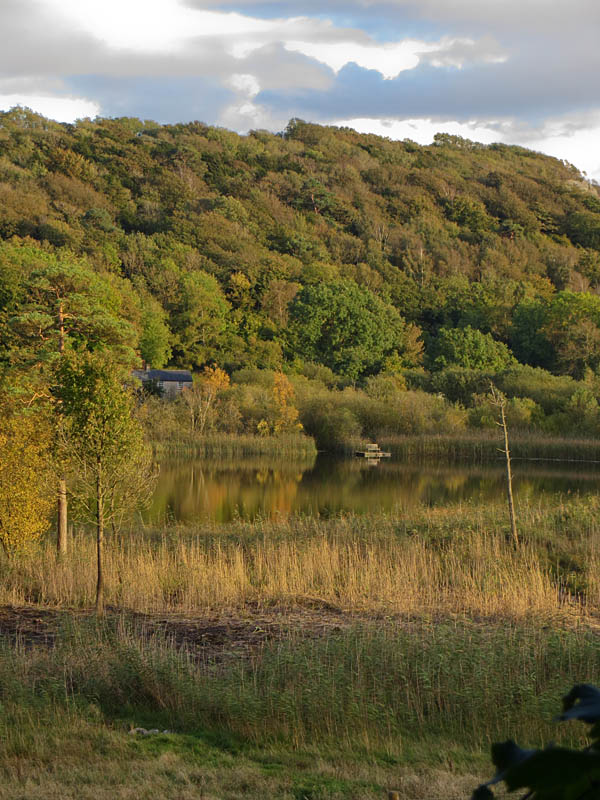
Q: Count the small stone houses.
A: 1